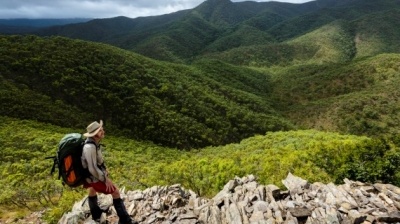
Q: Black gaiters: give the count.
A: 2